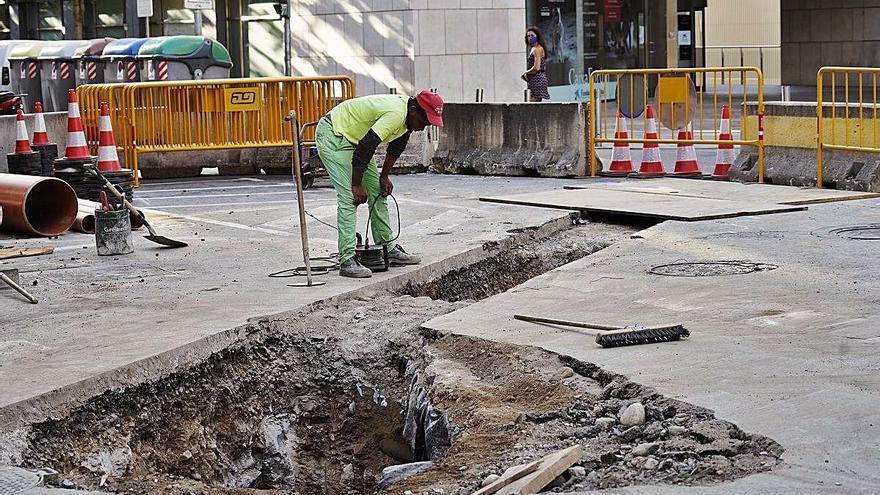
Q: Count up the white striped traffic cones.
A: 8